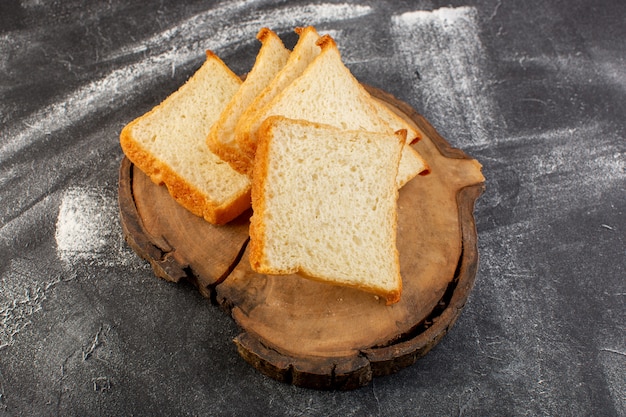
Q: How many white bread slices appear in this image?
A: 5